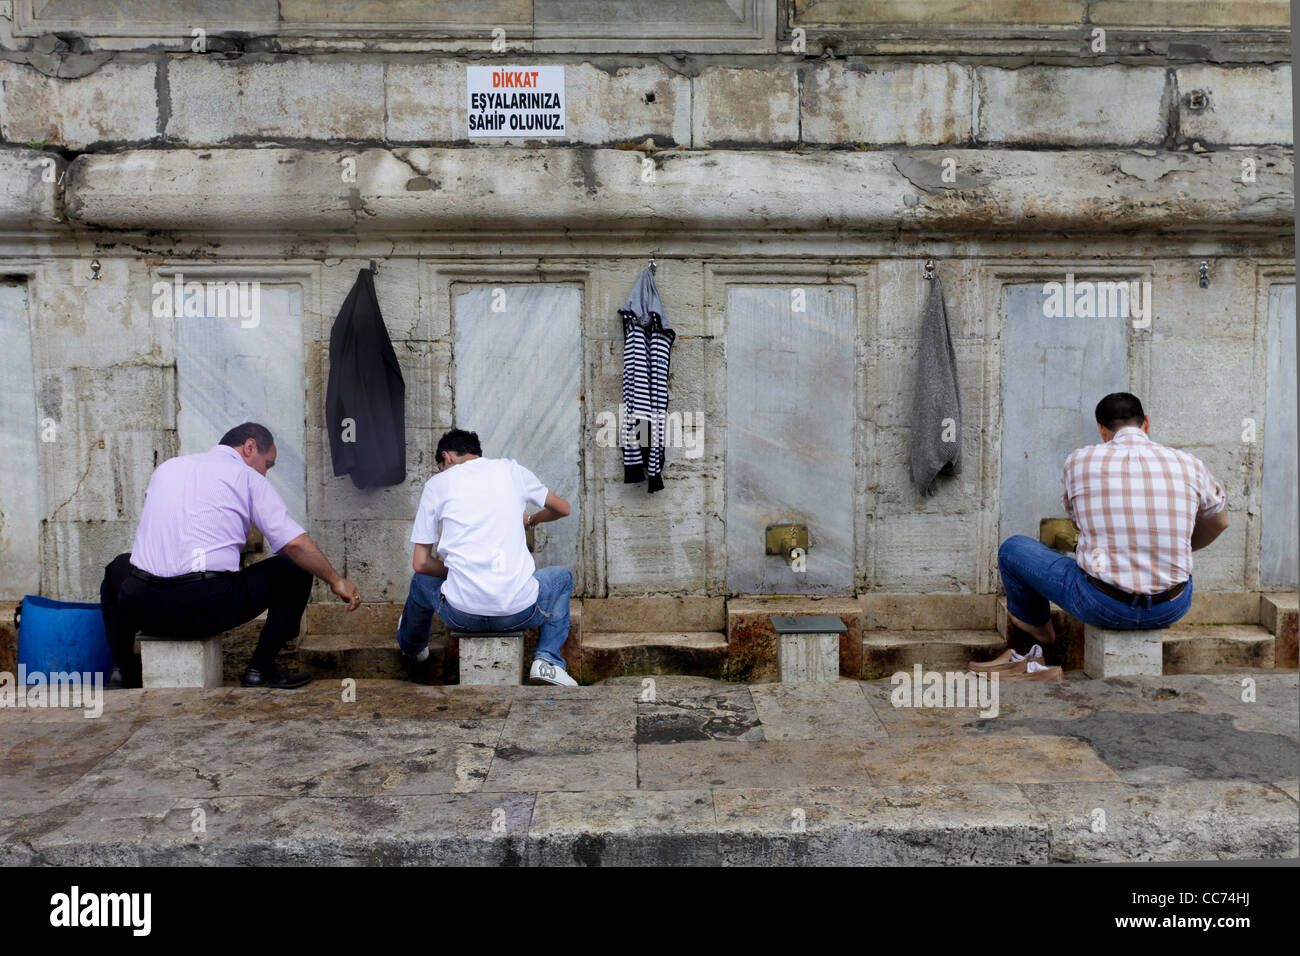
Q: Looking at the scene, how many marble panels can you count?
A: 6